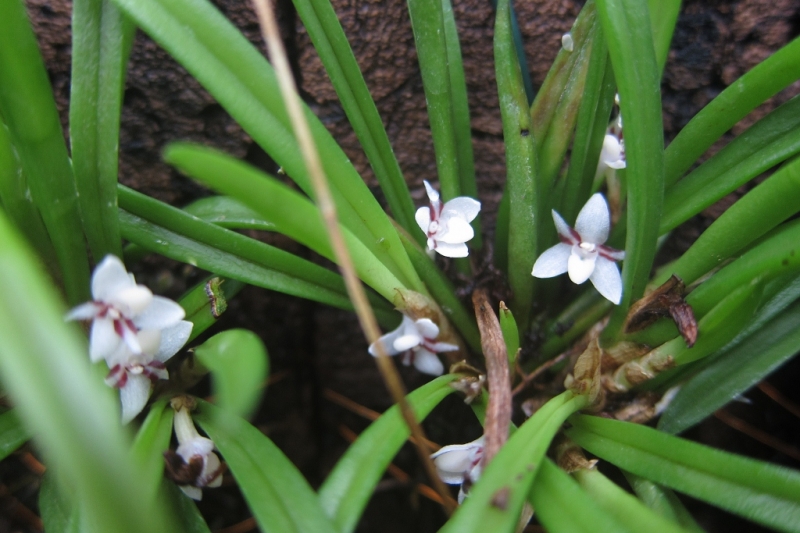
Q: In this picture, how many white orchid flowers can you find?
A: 8